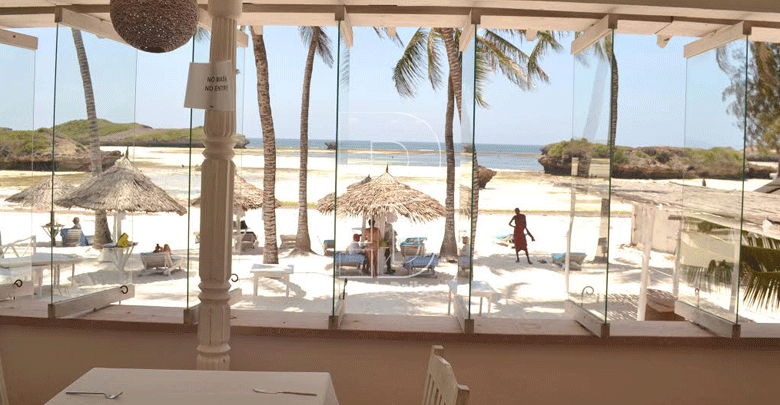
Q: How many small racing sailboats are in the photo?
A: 0